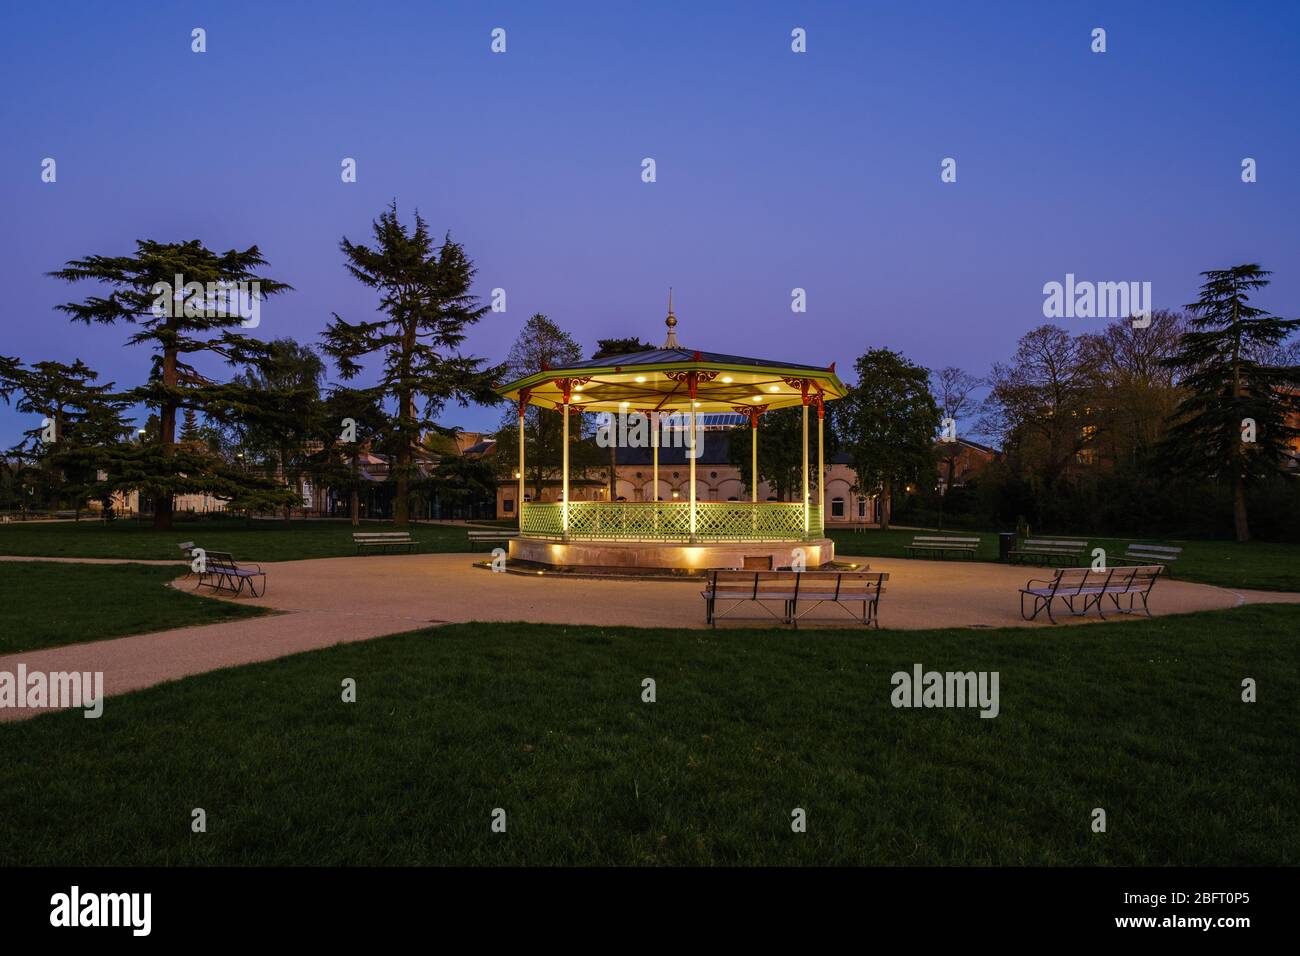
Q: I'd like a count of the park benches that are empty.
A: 9